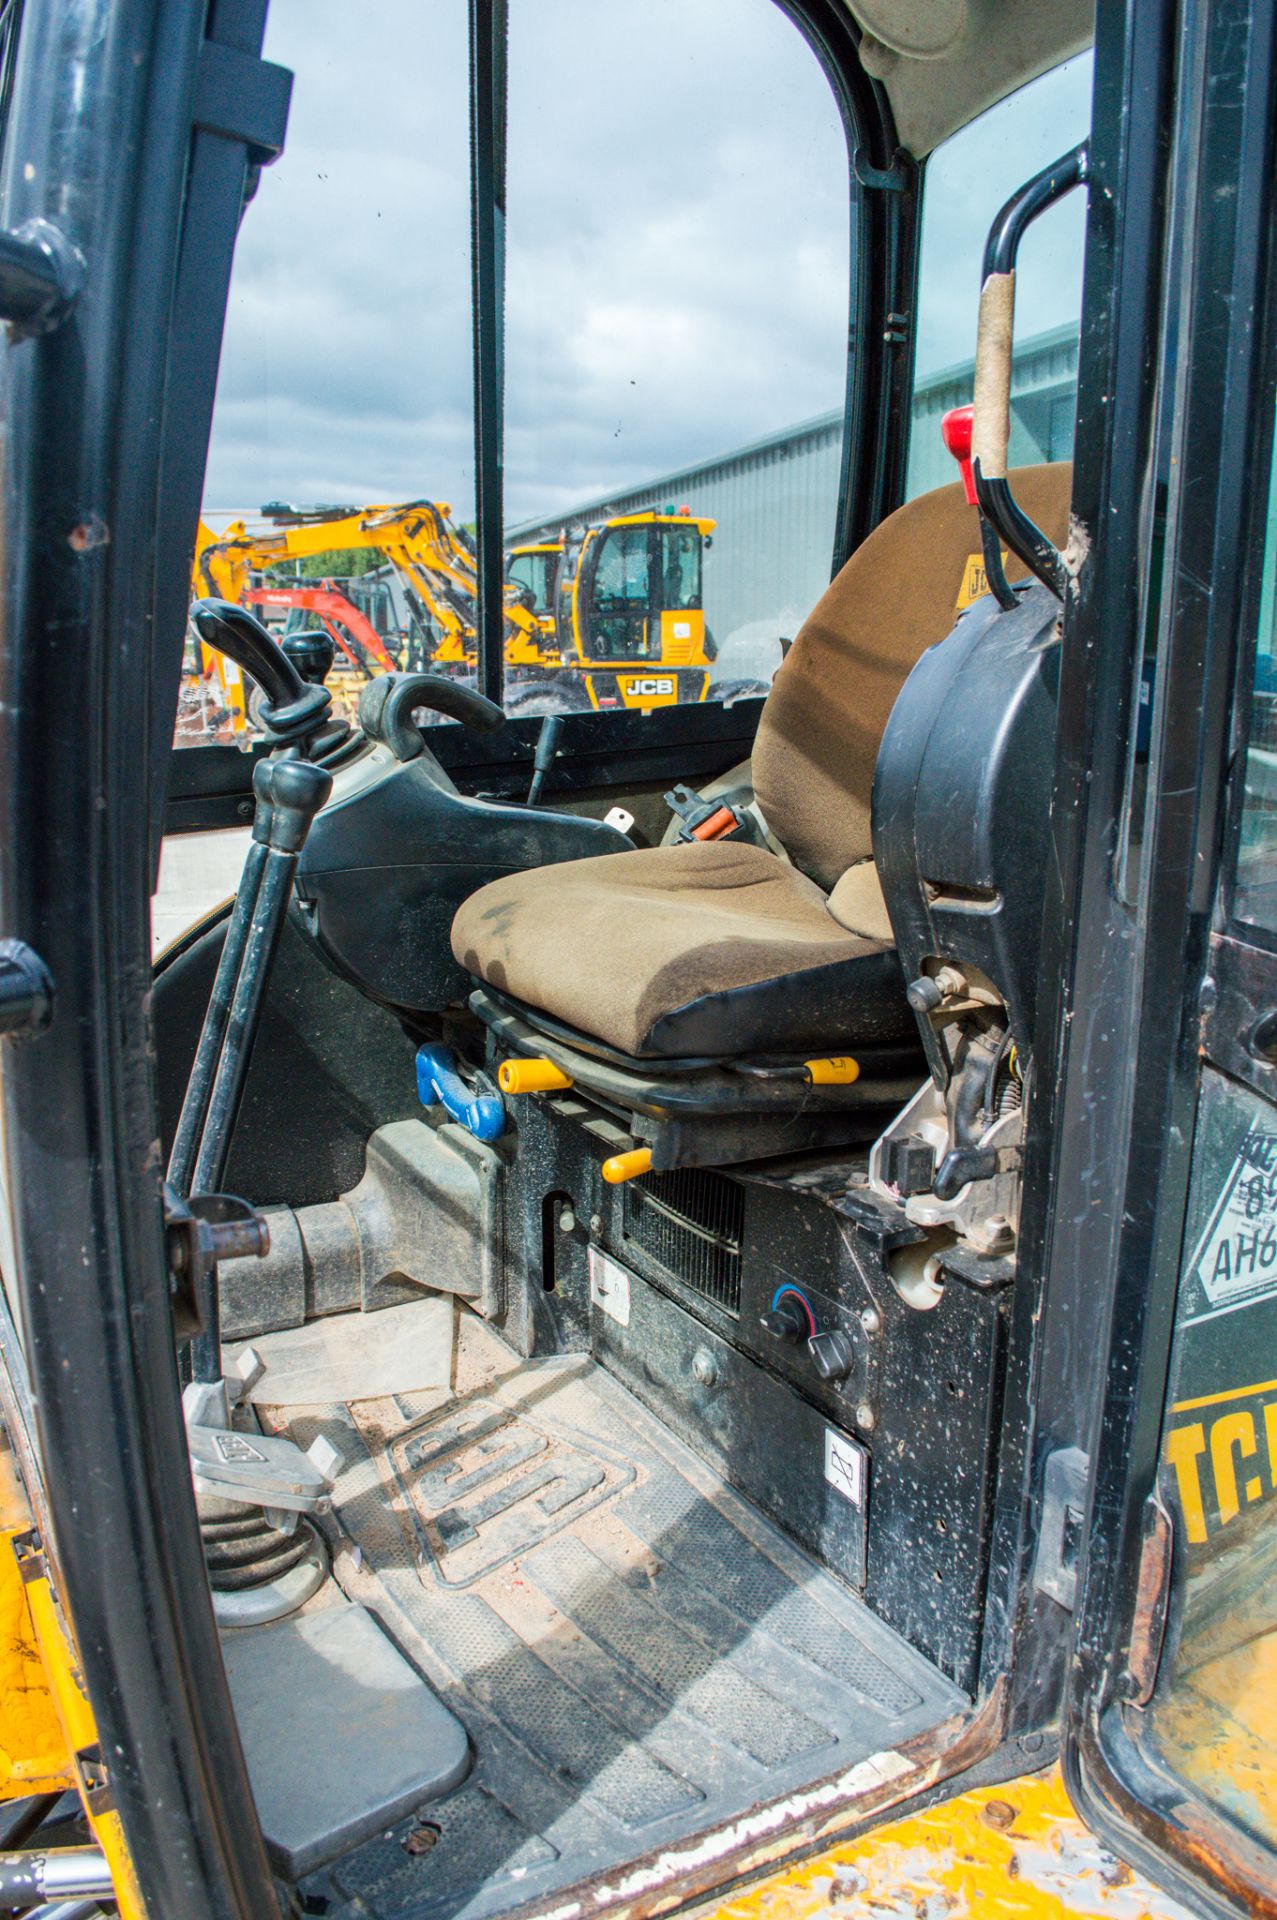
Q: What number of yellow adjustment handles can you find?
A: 3